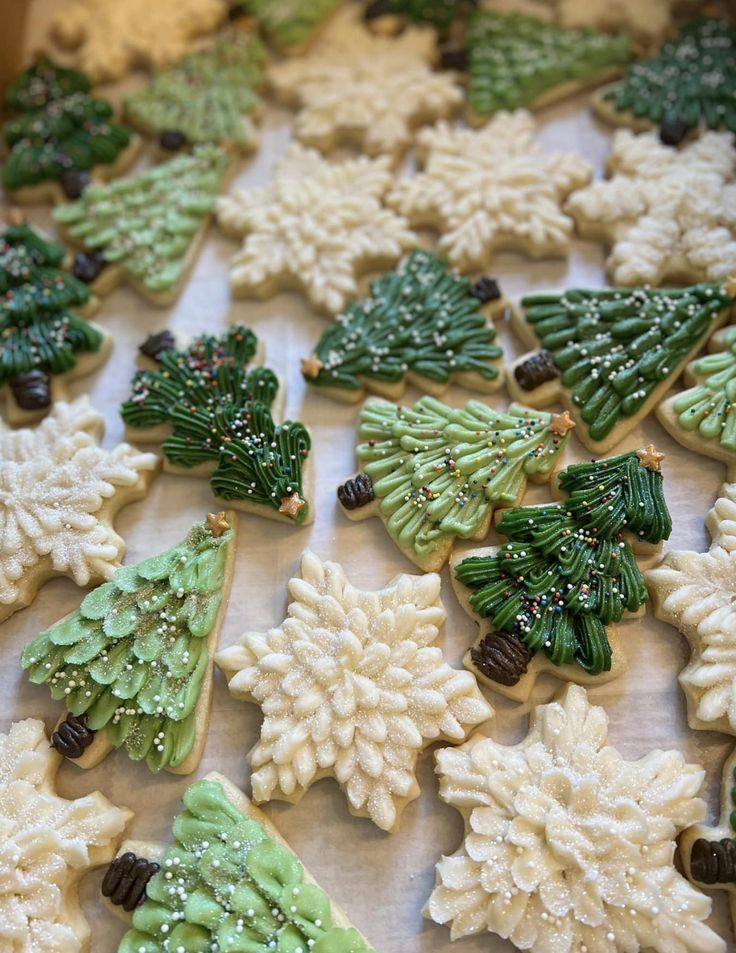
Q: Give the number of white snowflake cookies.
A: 11